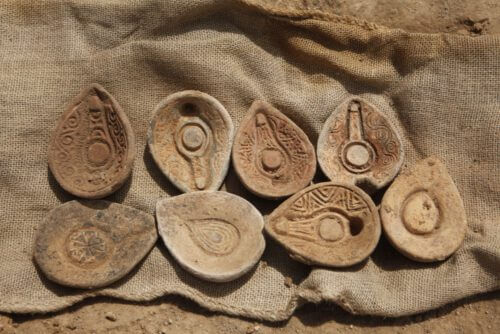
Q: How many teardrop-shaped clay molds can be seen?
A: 8